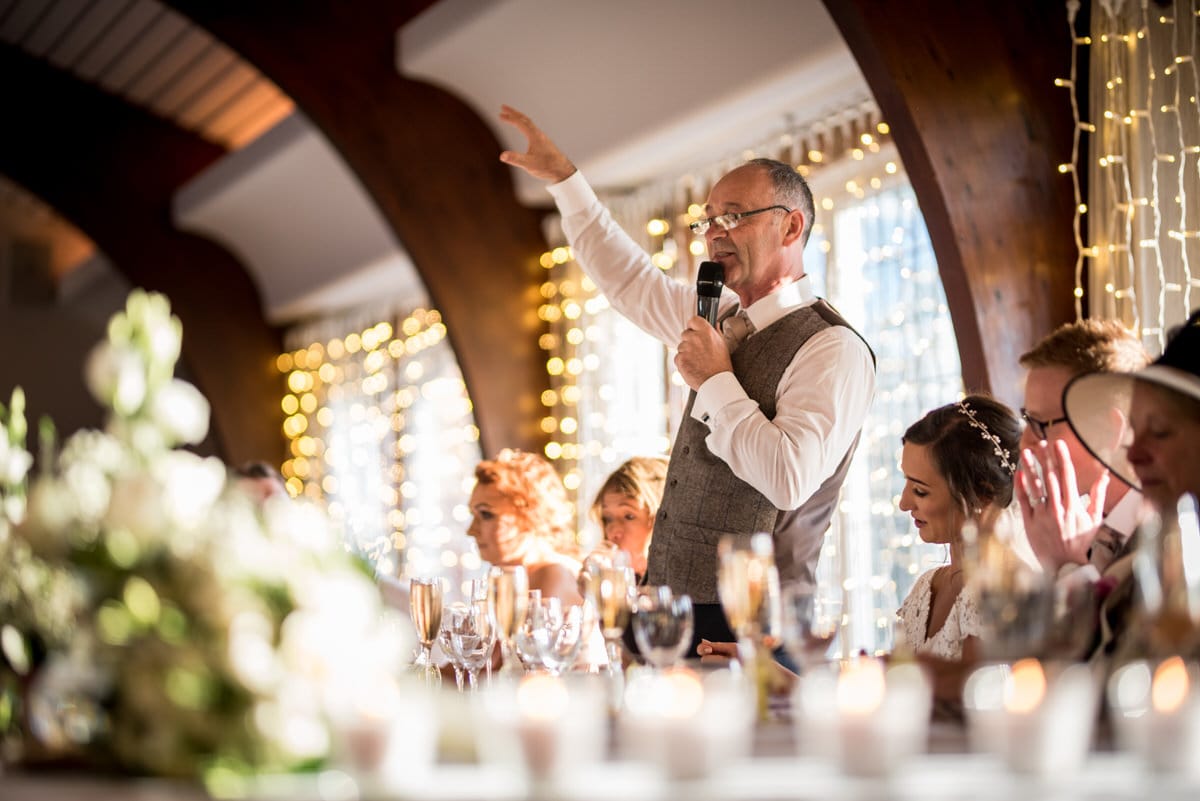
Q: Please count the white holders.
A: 6